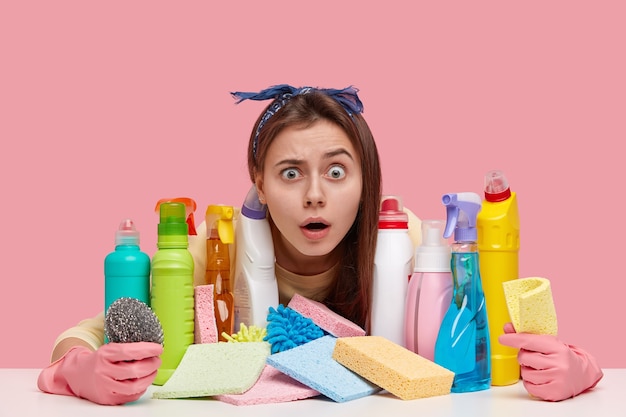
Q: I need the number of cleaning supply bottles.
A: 9